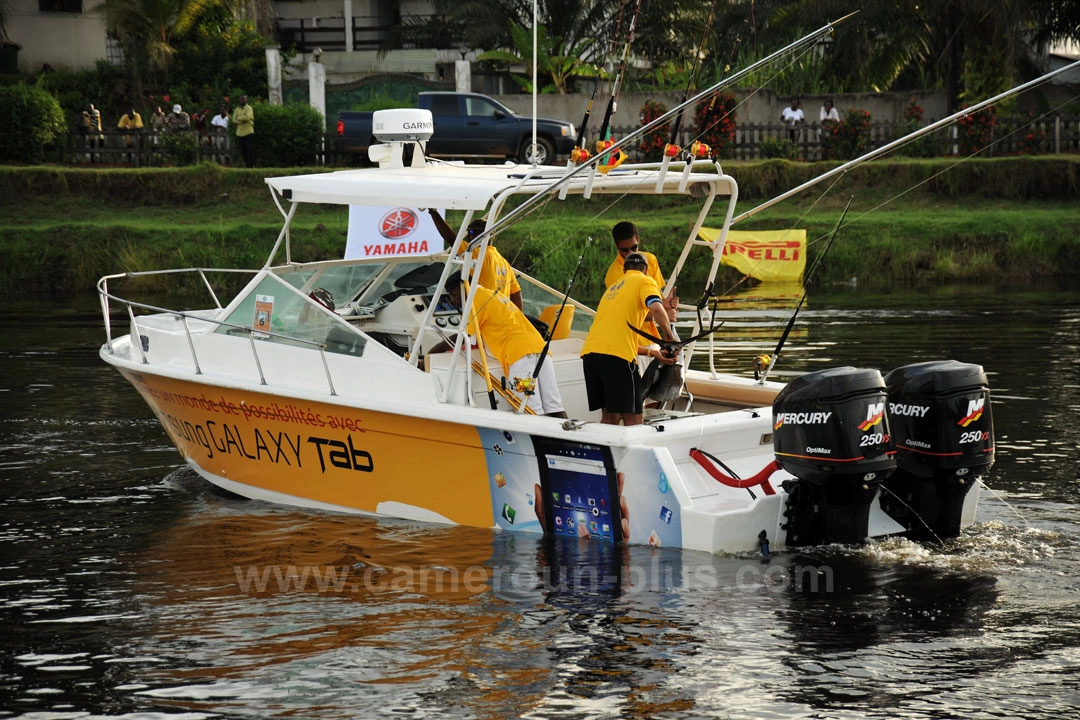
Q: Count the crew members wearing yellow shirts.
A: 4